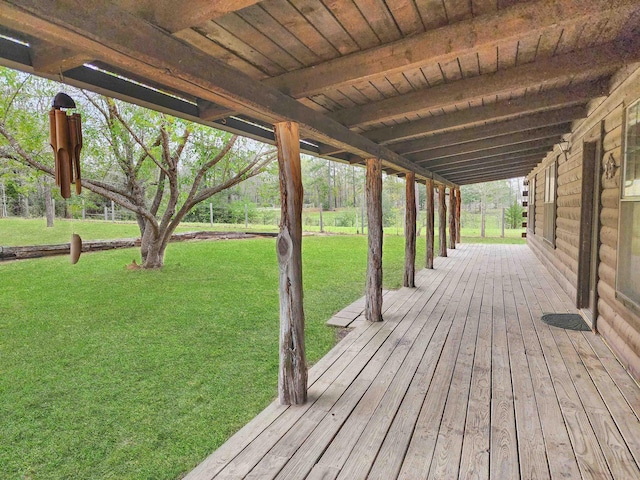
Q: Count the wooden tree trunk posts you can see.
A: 7